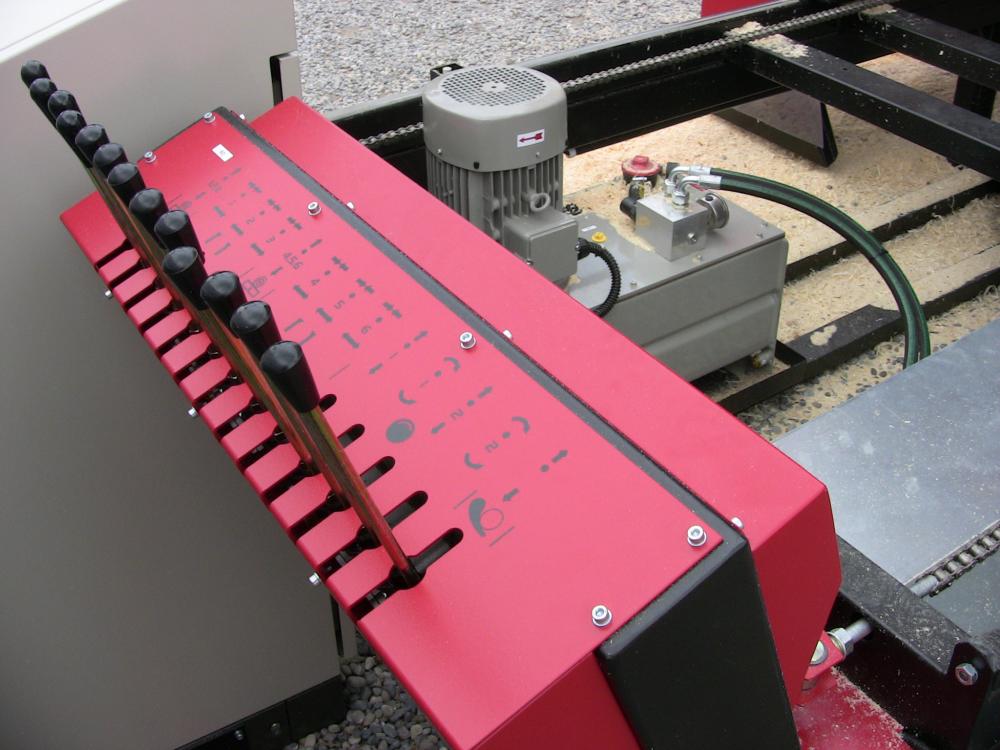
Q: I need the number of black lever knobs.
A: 13